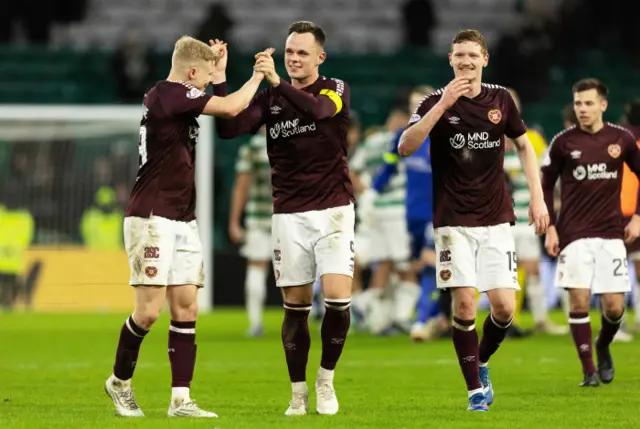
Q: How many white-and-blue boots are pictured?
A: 2